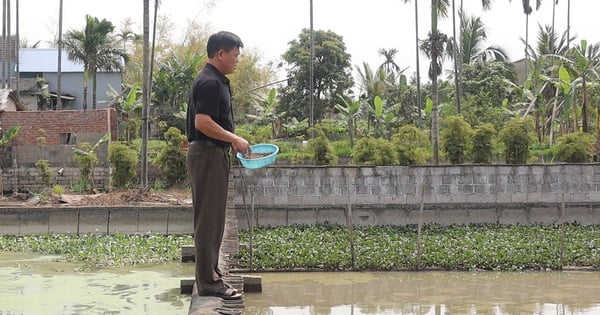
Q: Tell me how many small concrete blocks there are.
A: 3